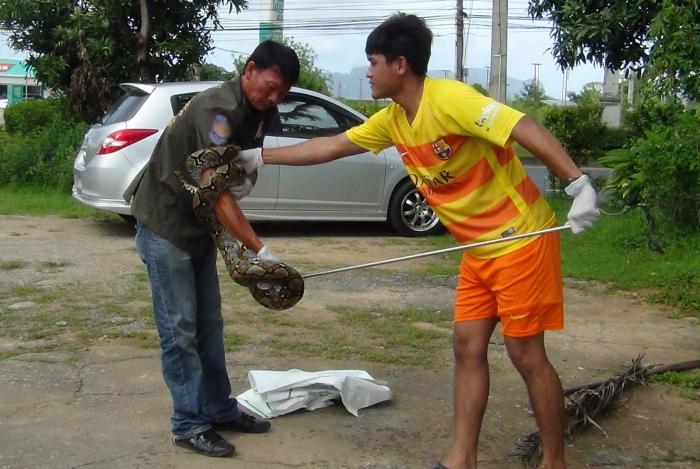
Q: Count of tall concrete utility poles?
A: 2